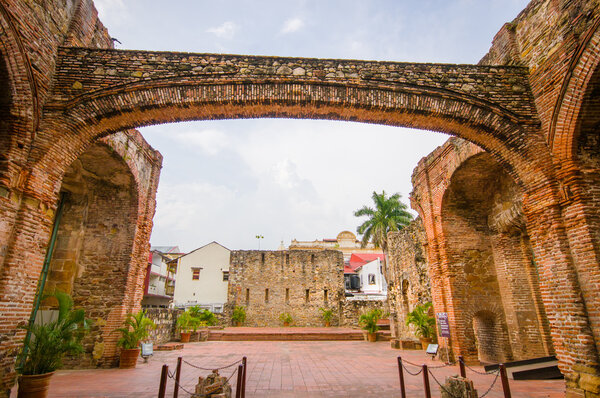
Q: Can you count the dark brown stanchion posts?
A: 8